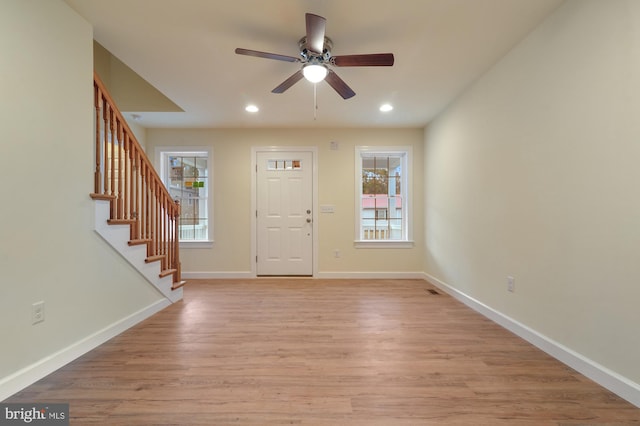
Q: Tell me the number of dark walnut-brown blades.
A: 5